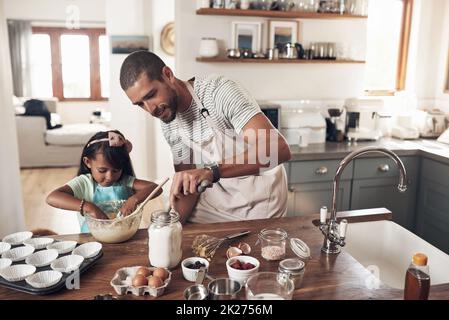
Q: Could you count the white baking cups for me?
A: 11